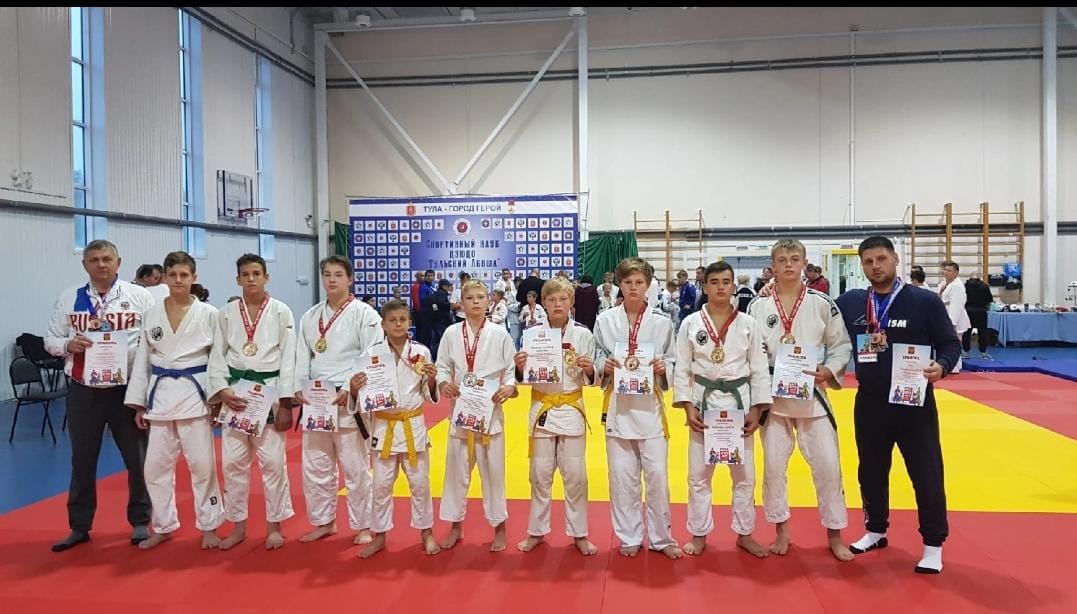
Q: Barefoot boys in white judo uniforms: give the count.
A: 9